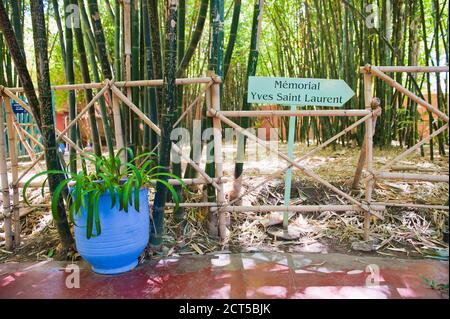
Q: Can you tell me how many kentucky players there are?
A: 0